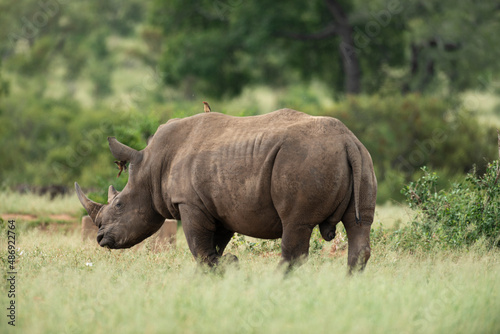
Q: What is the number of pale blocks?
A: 2